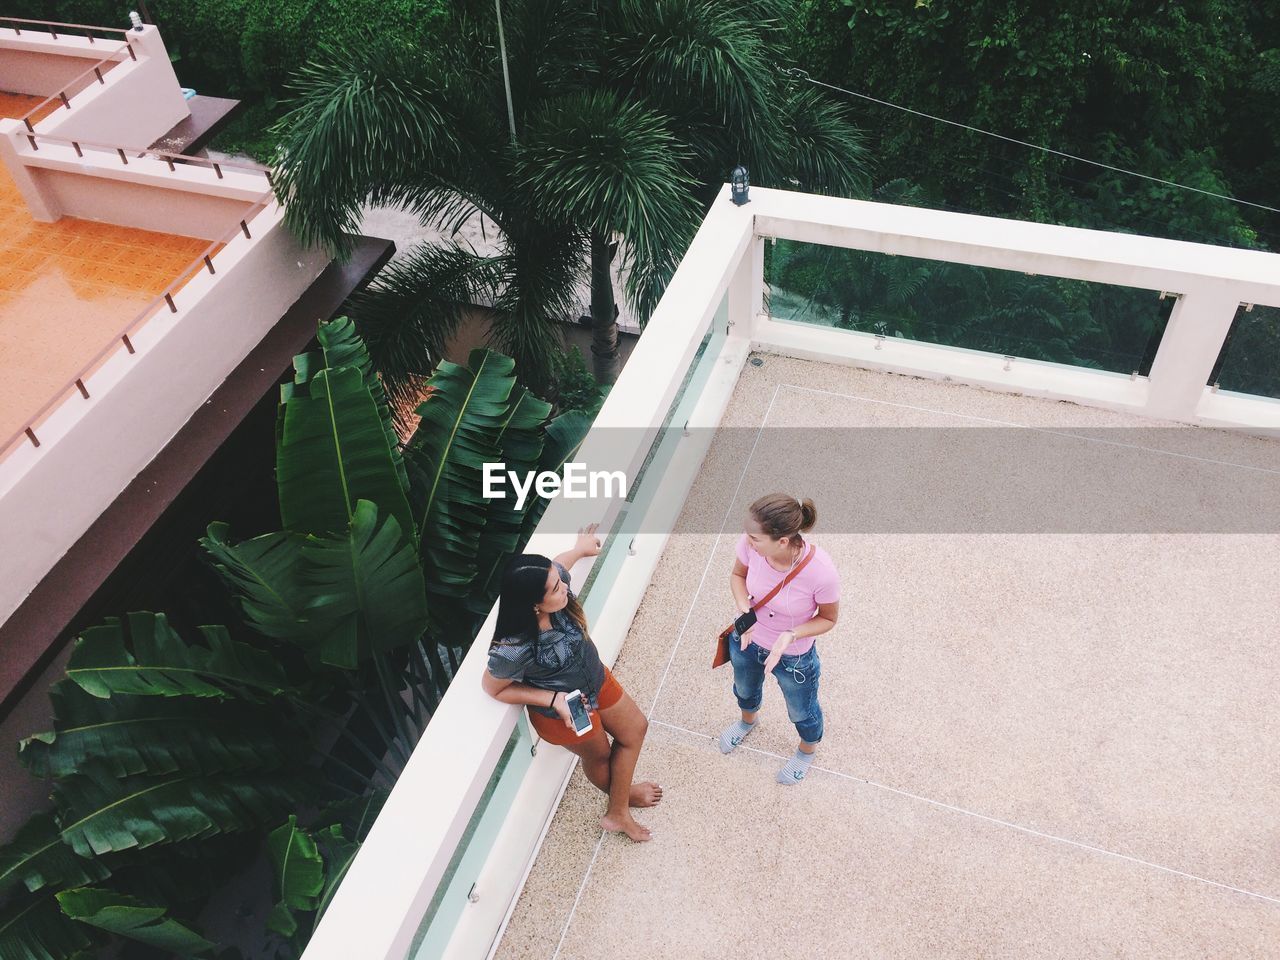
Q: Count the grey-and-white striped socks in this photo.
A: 2